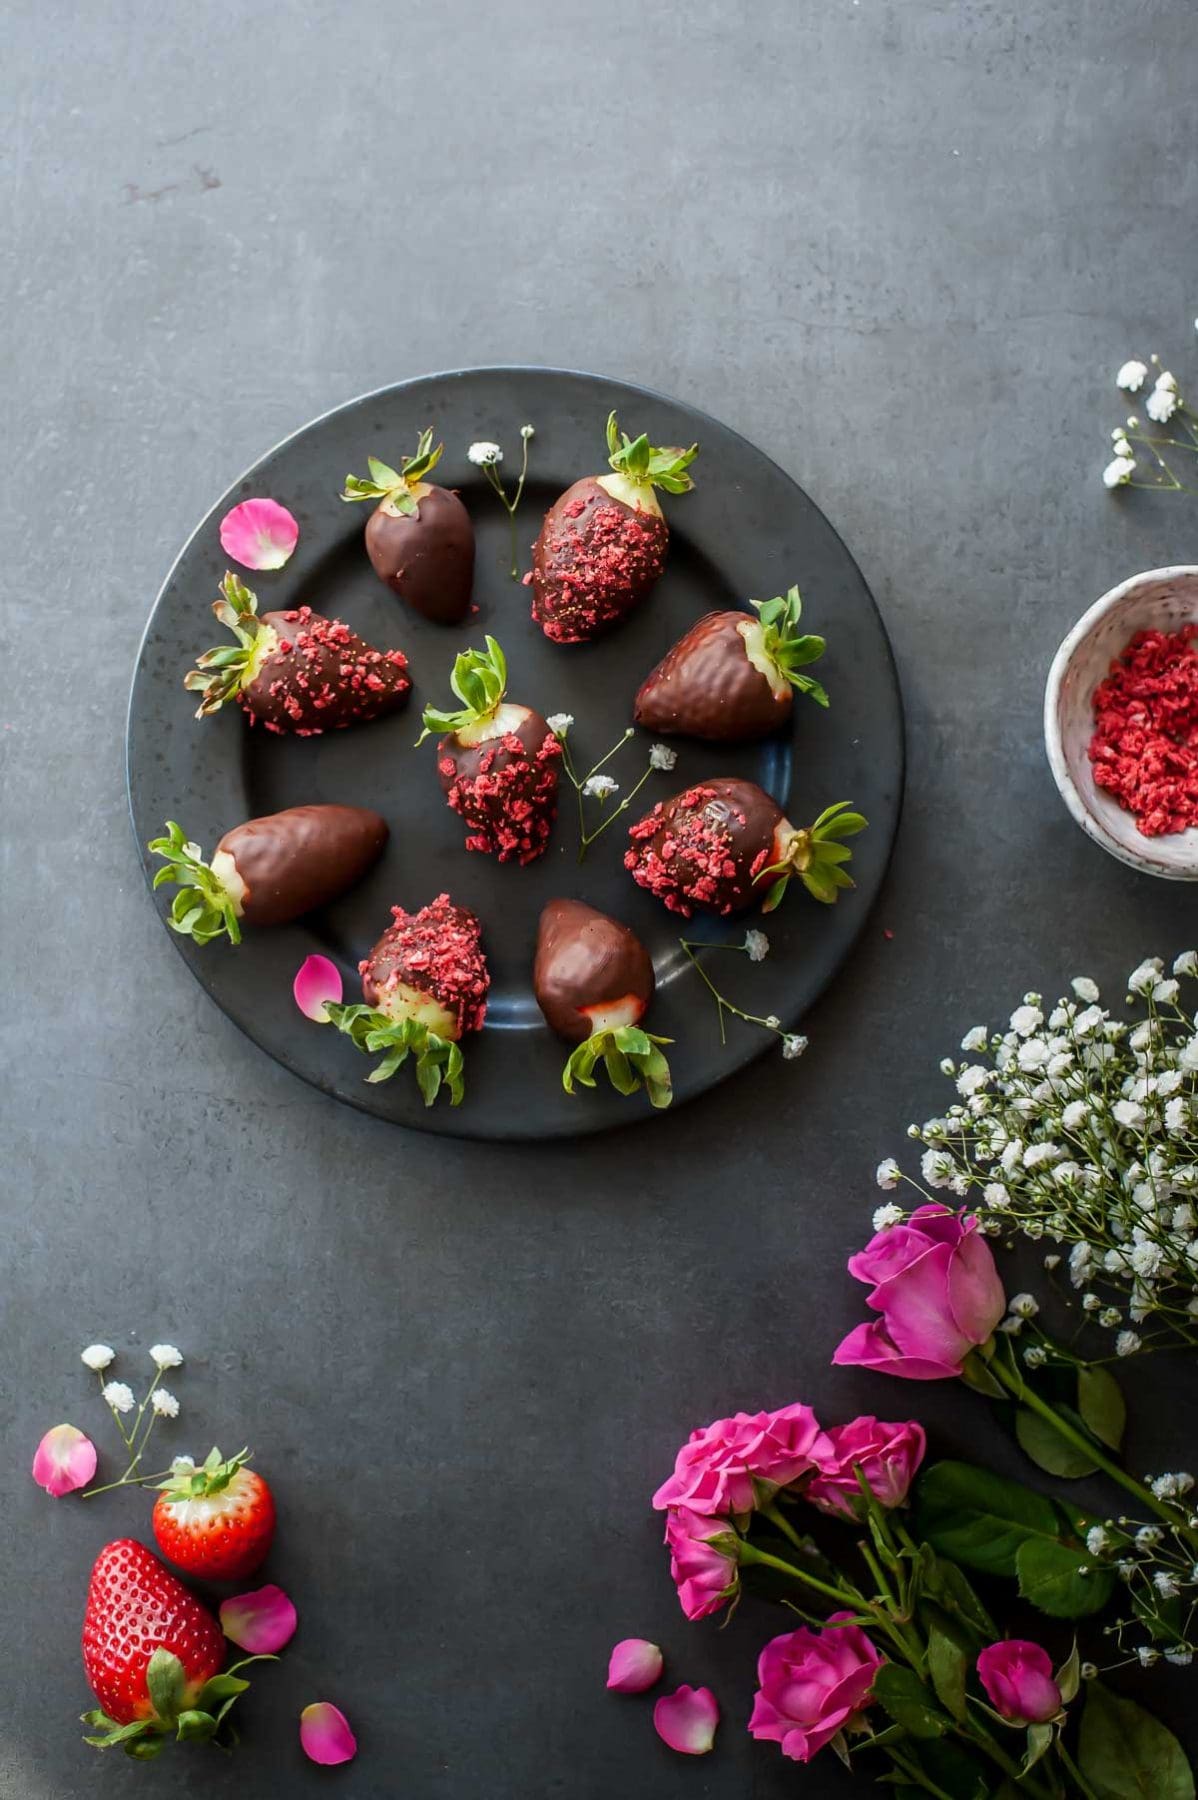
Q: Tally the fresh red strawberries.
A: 2